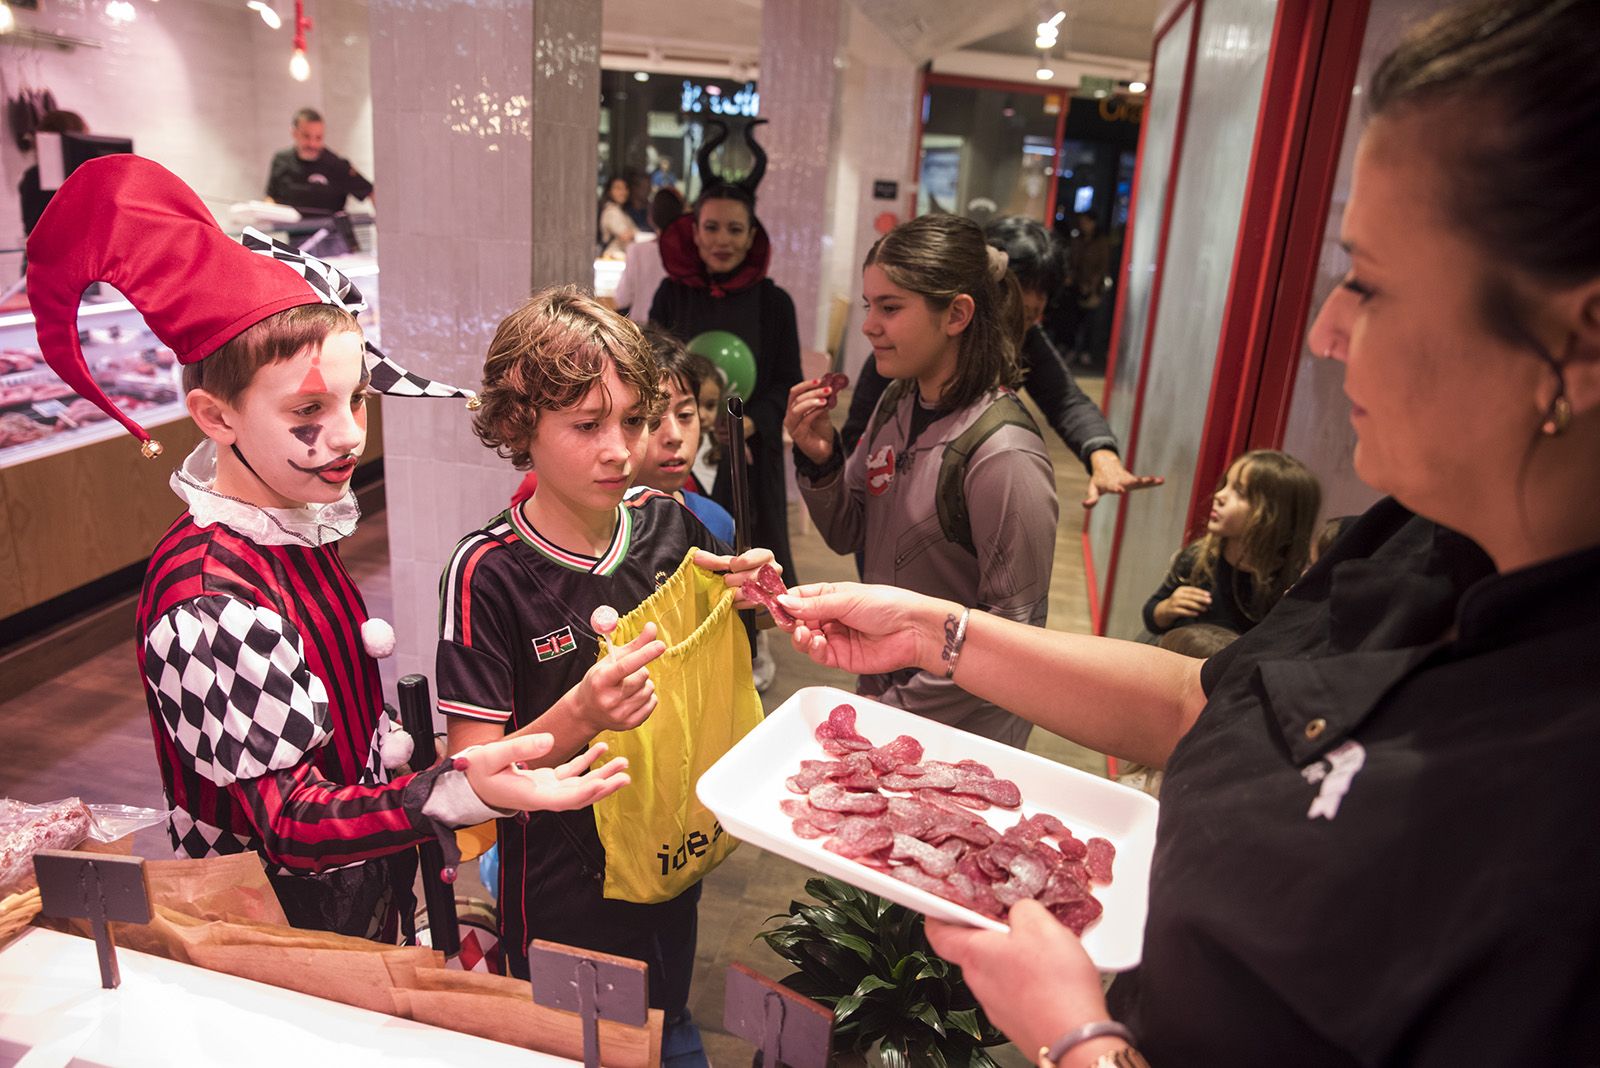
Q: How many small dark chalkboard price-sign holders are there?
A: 3